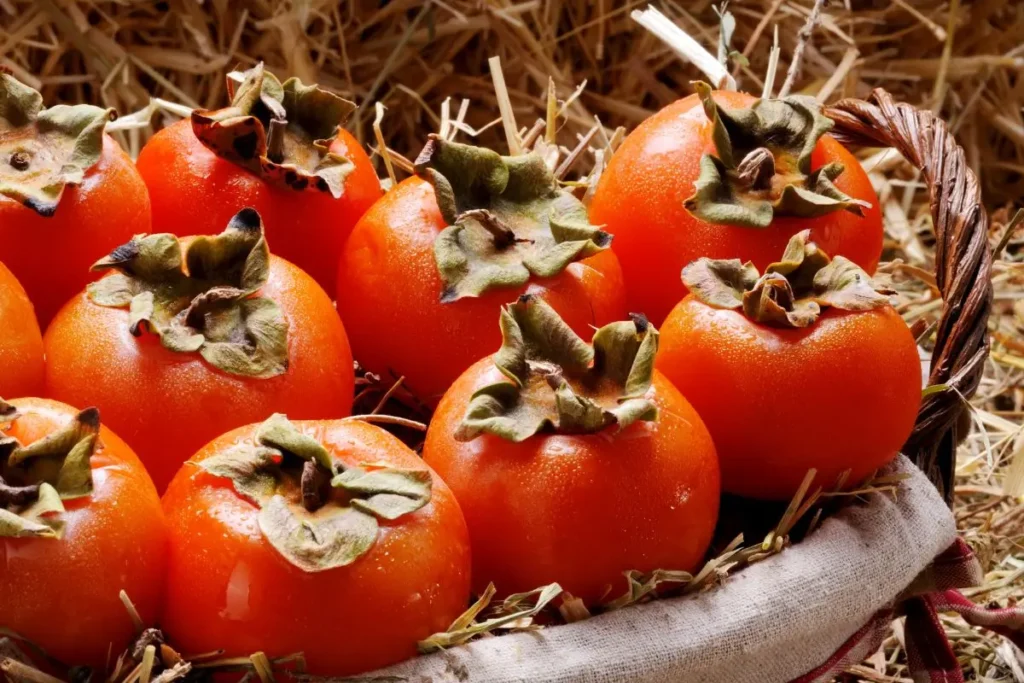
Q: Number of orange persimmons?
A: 10